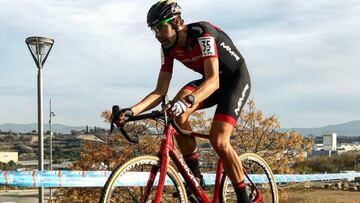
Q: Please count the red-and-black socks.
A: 2